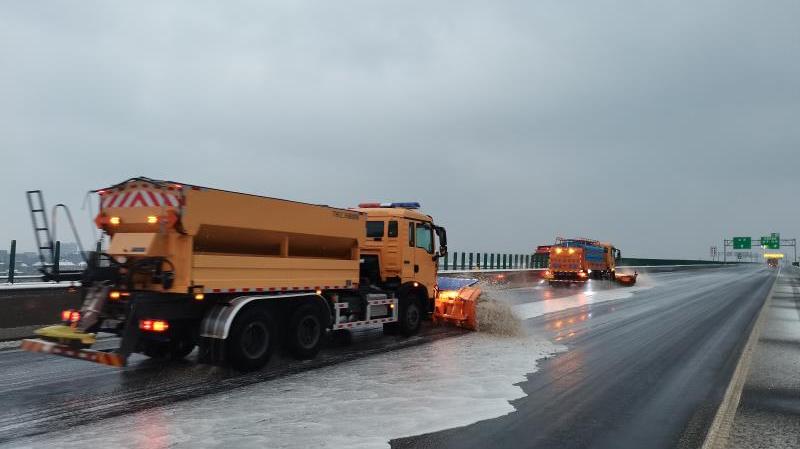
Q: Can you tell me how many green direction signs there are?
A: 2